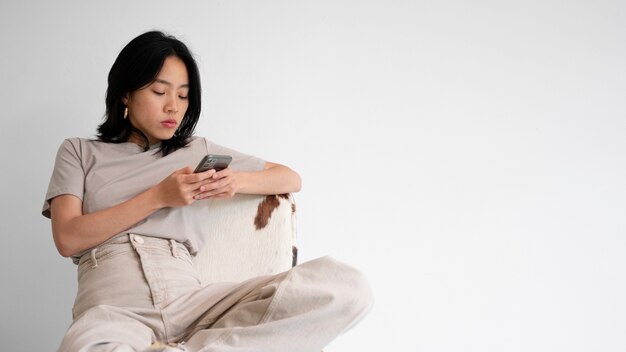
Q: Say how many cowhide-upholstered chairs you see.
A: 1